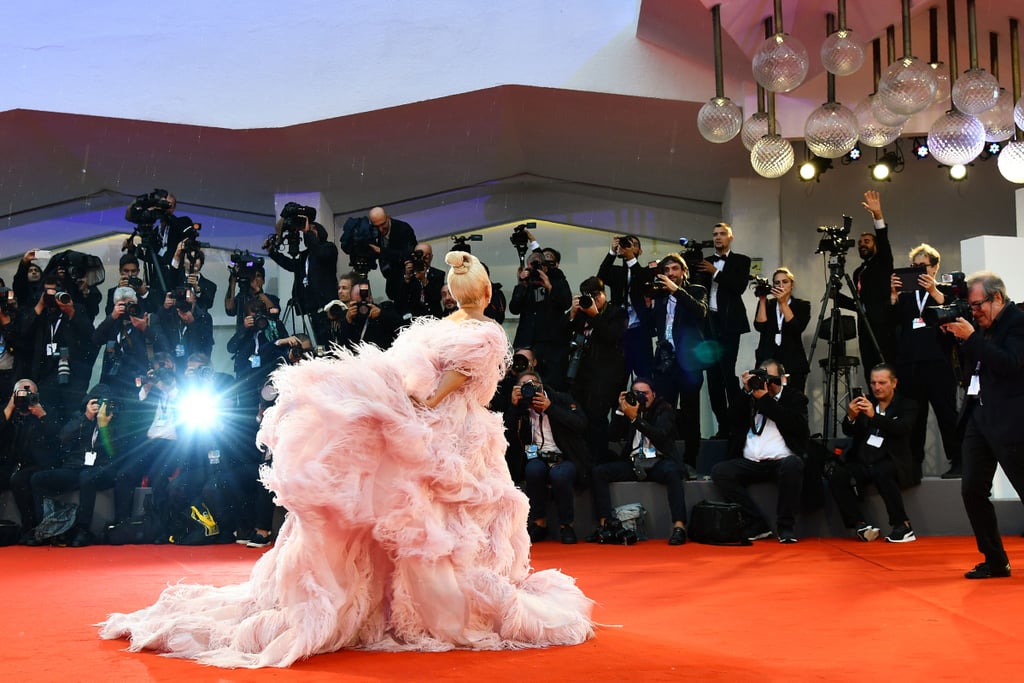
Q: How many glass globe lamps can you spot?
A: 15